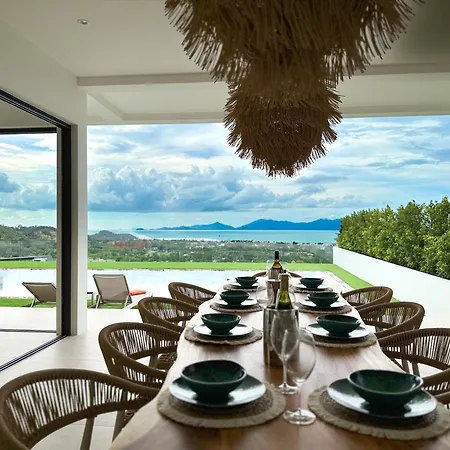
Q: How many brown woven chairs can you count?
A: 9